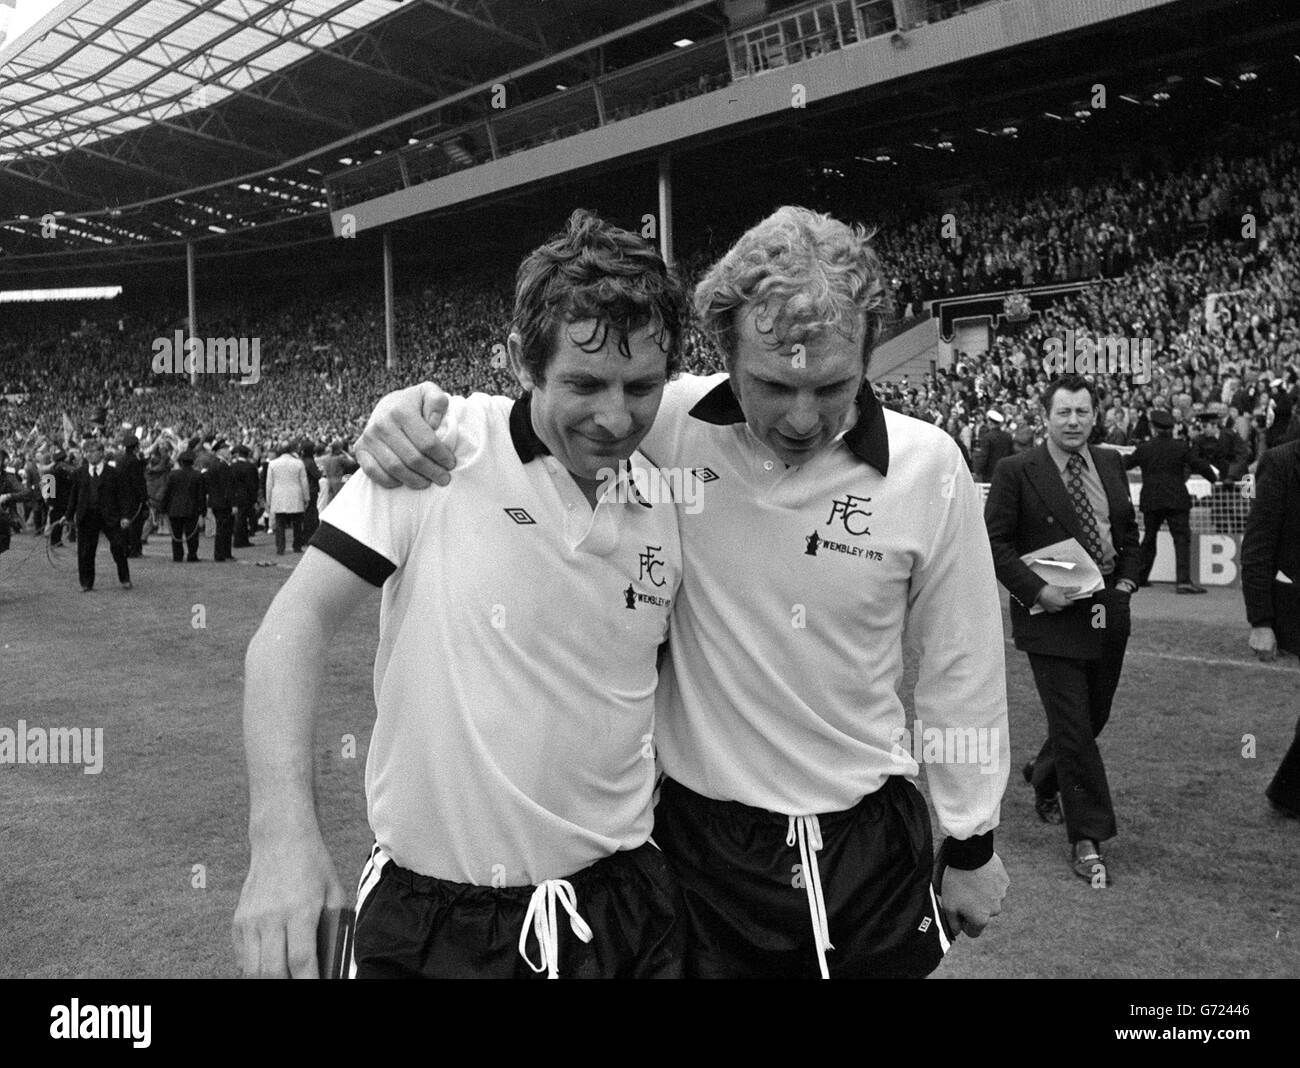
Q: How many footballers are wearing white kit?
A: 2